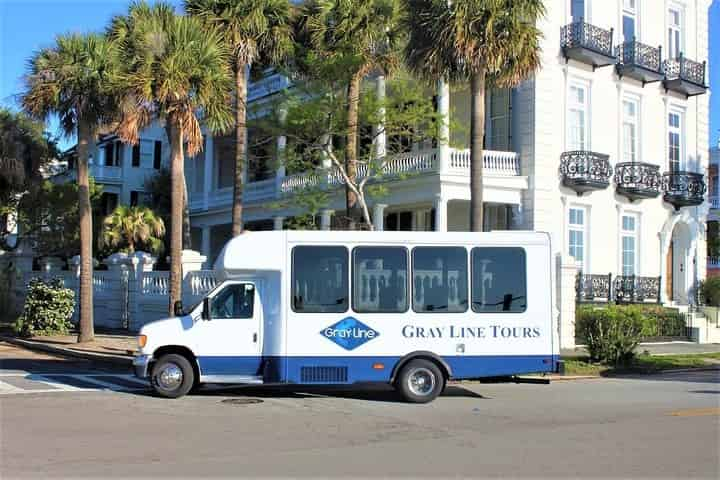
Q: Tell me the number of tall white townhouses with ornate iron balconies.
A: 1